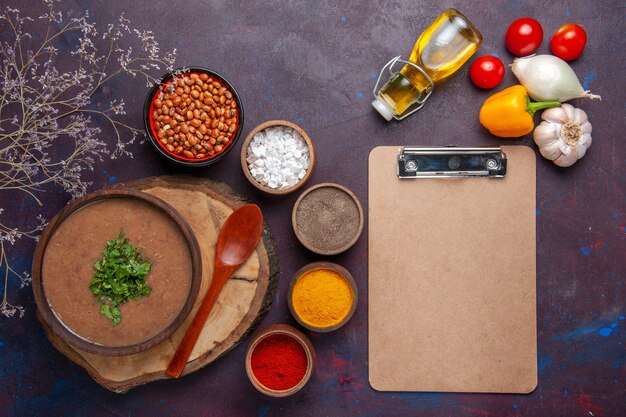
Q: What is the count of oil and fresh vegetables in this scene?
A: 7